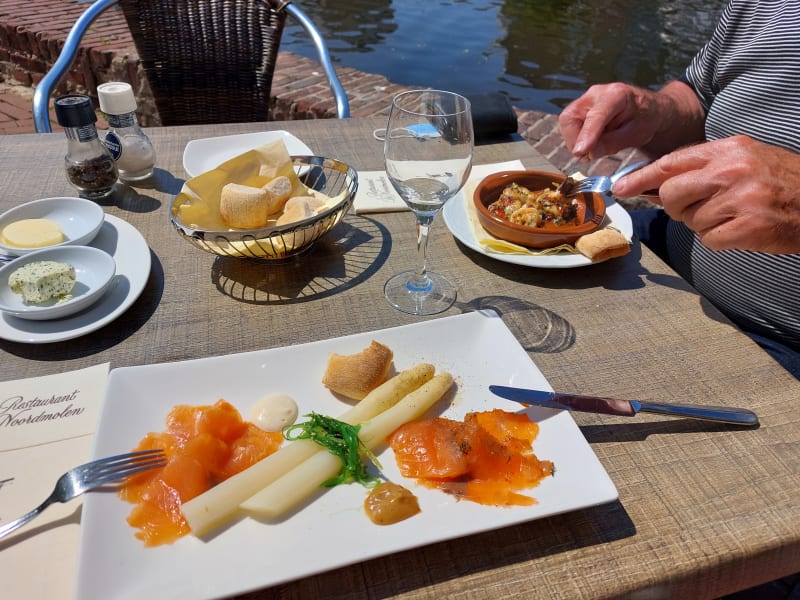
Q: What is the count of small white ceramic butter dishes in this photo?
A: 2